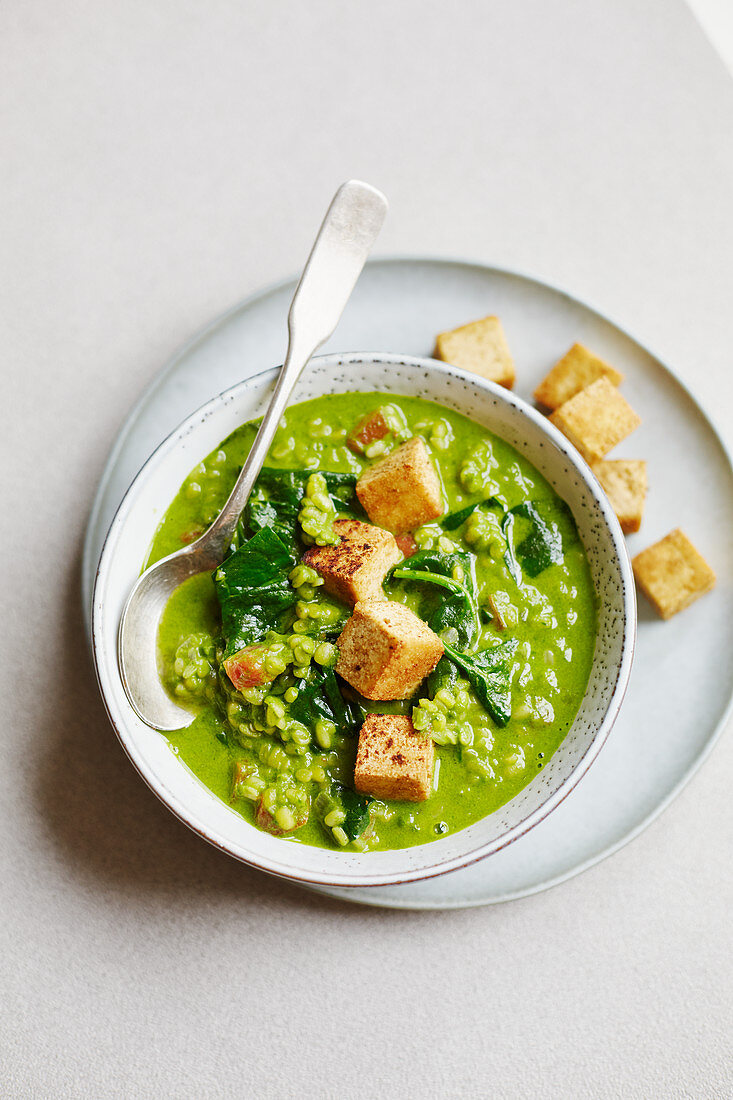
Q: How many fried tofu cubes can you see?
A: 9